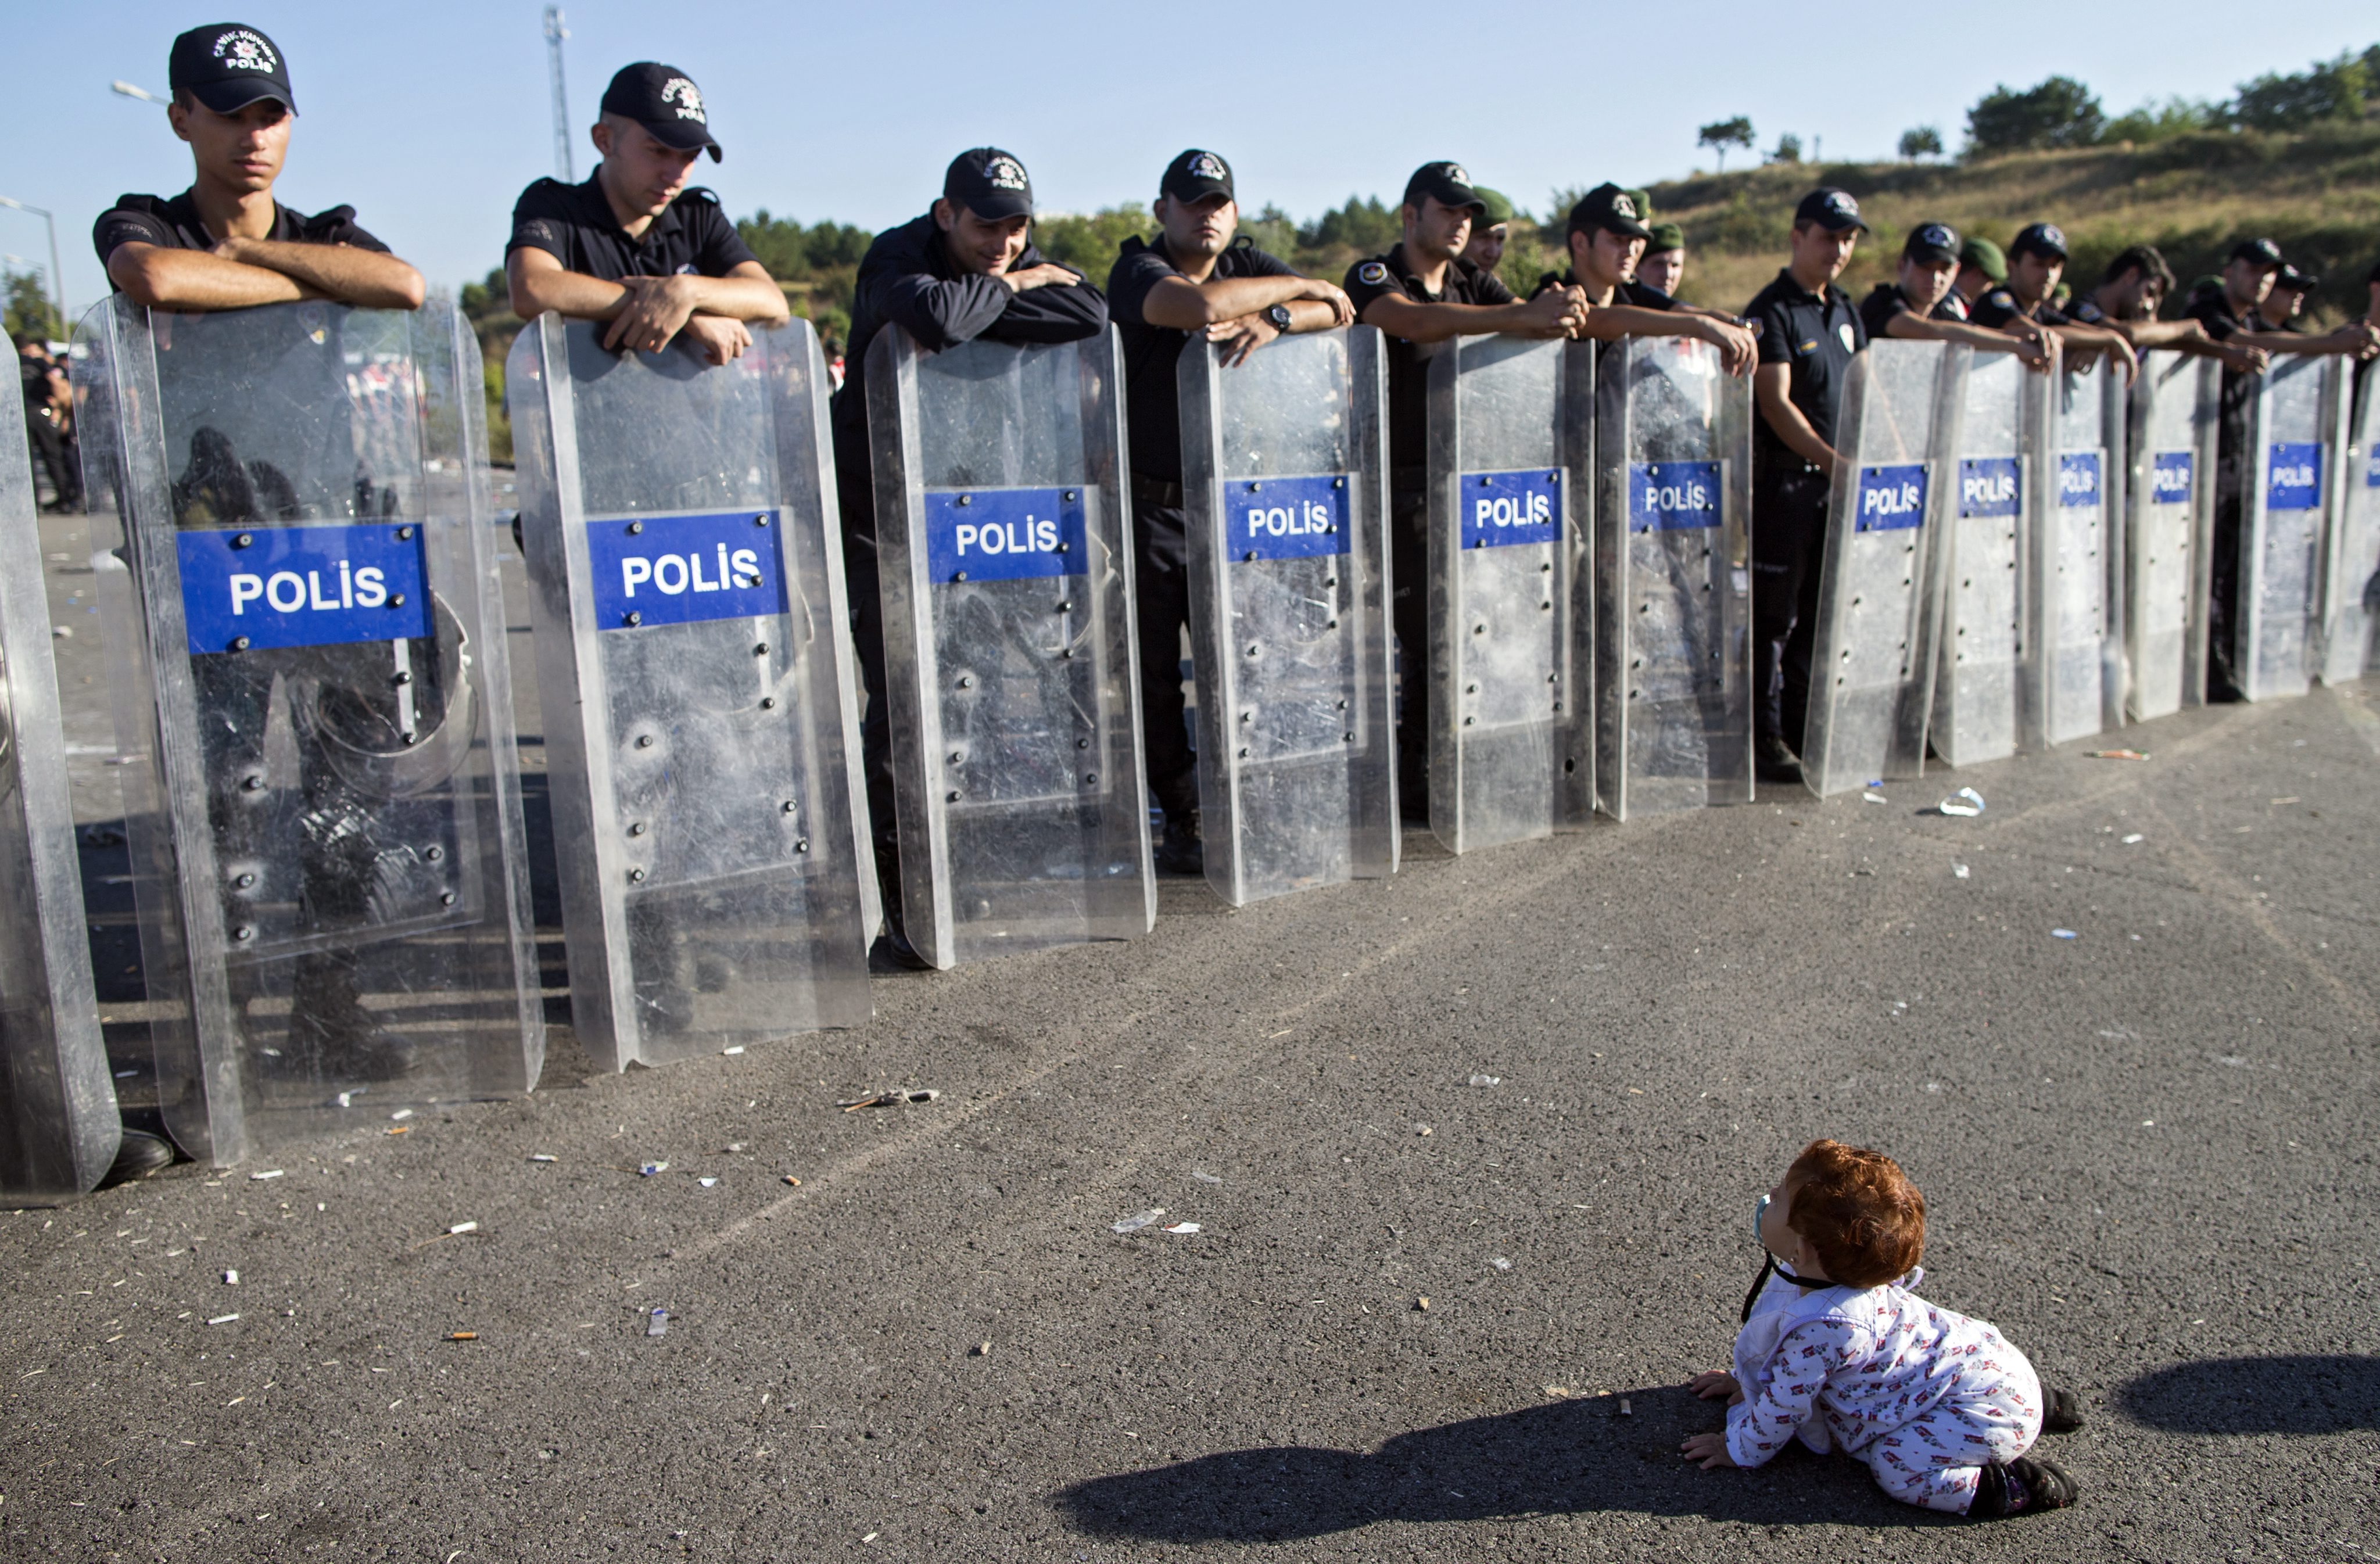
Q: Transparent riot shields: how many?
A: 13